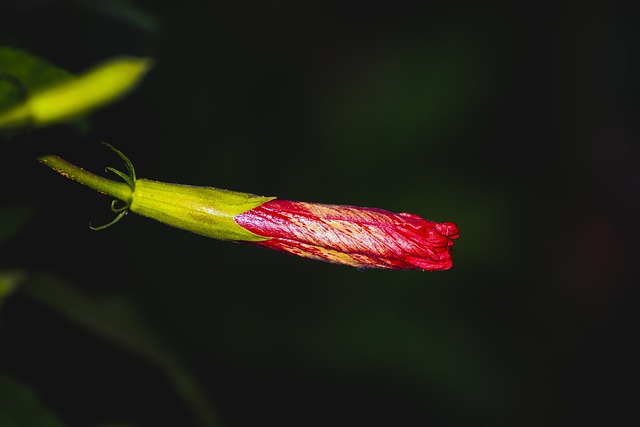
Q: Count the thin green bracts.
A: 4